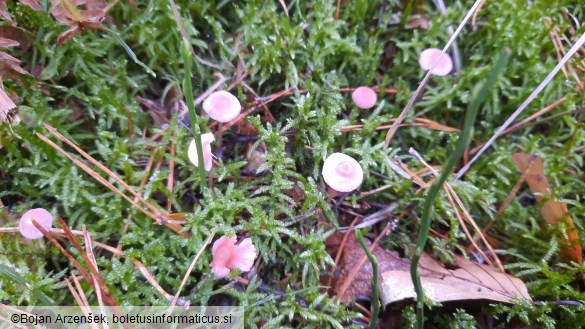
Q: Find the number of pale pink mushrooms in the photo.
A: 7